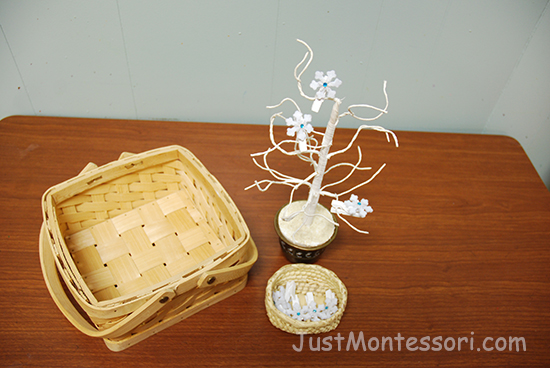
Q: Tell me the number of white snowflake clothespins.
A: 7